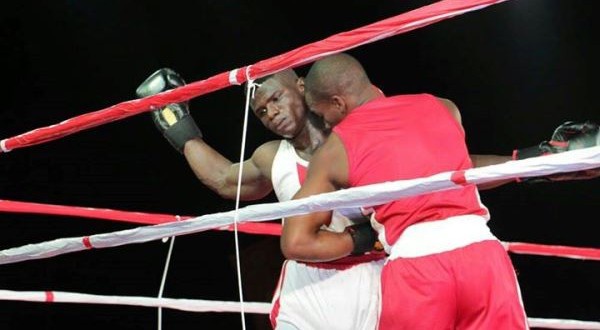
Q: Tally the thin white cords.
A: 2